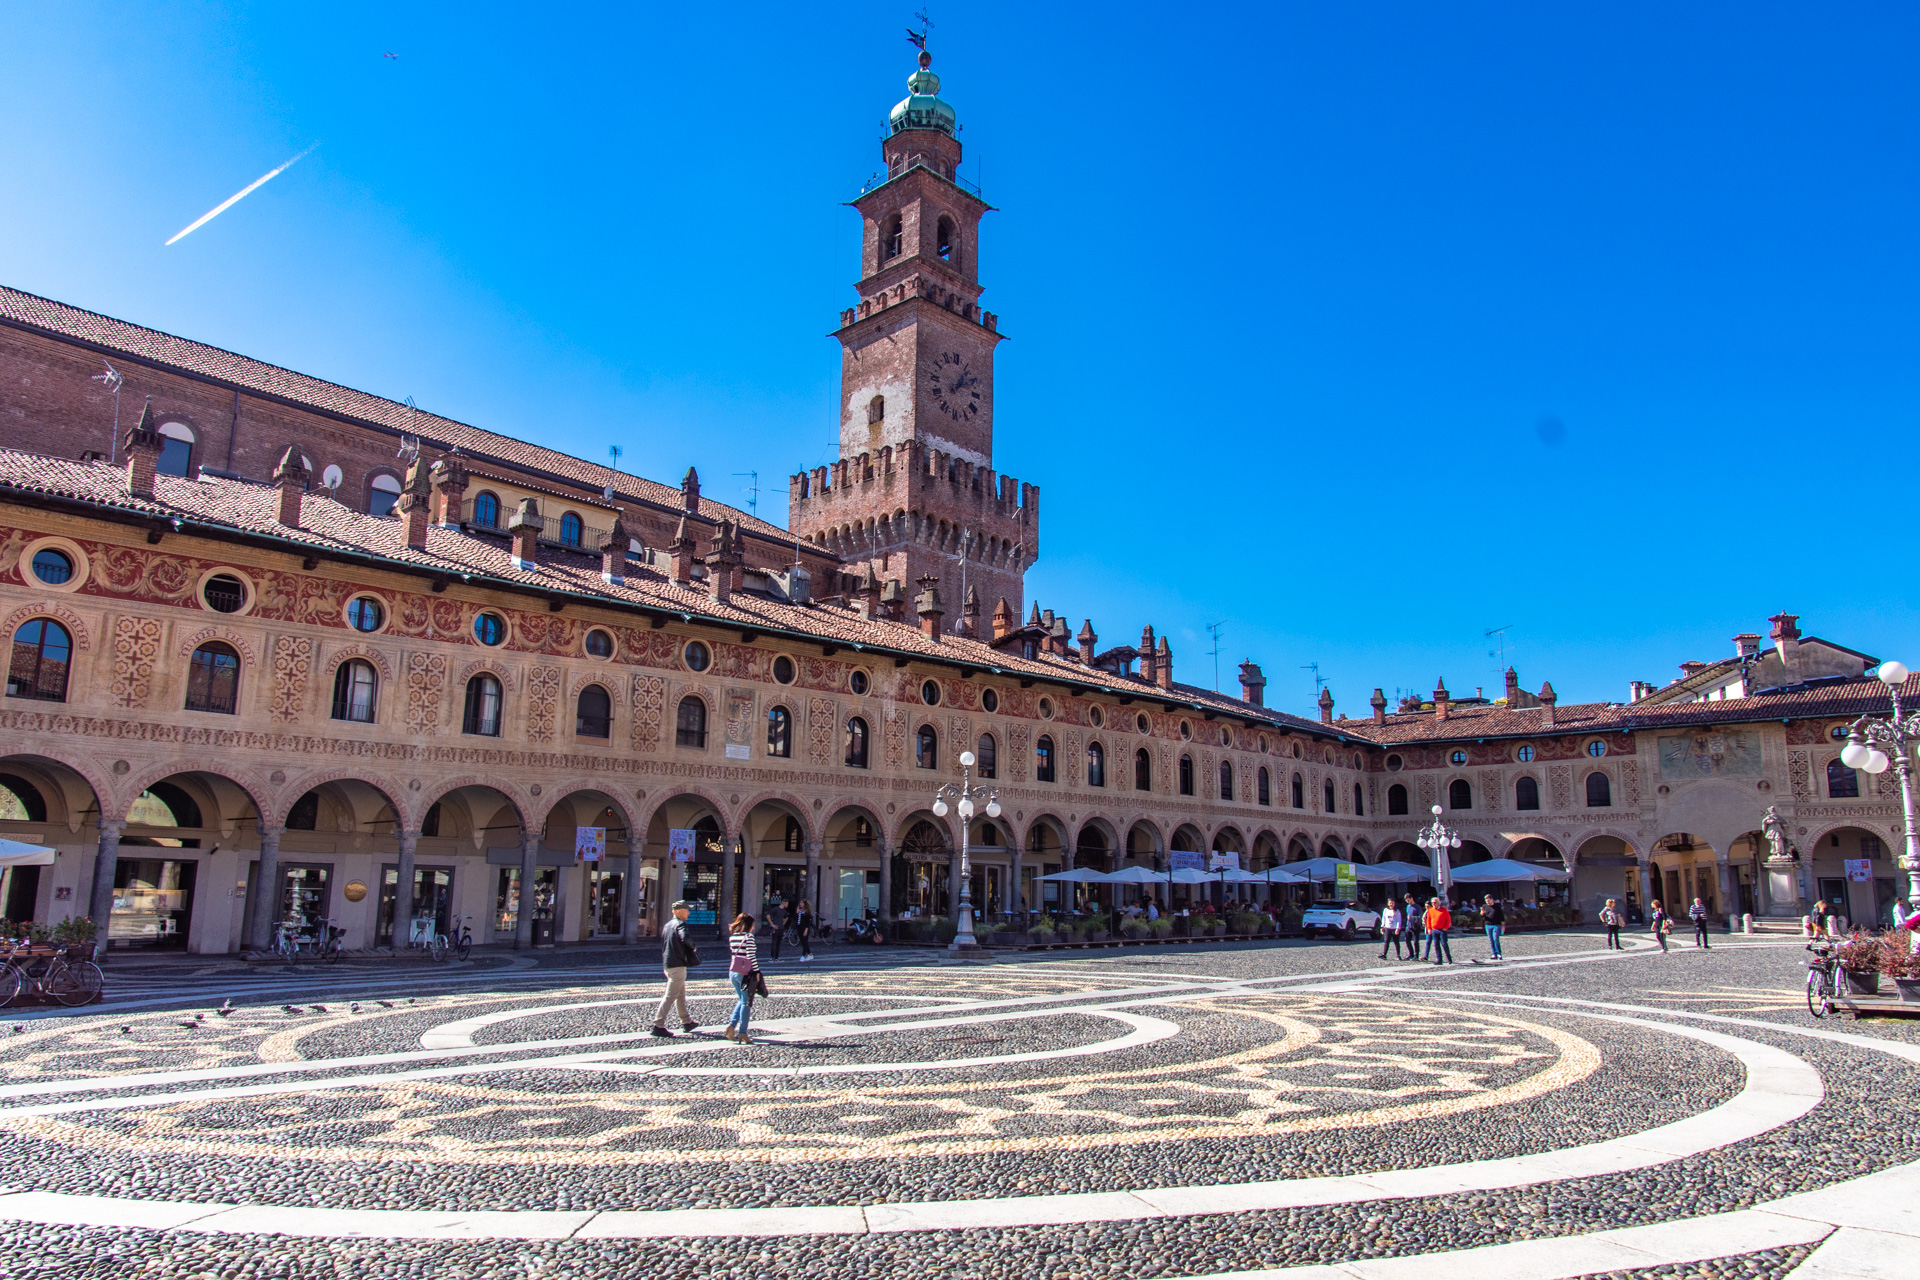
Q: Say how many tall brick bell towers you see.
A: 1